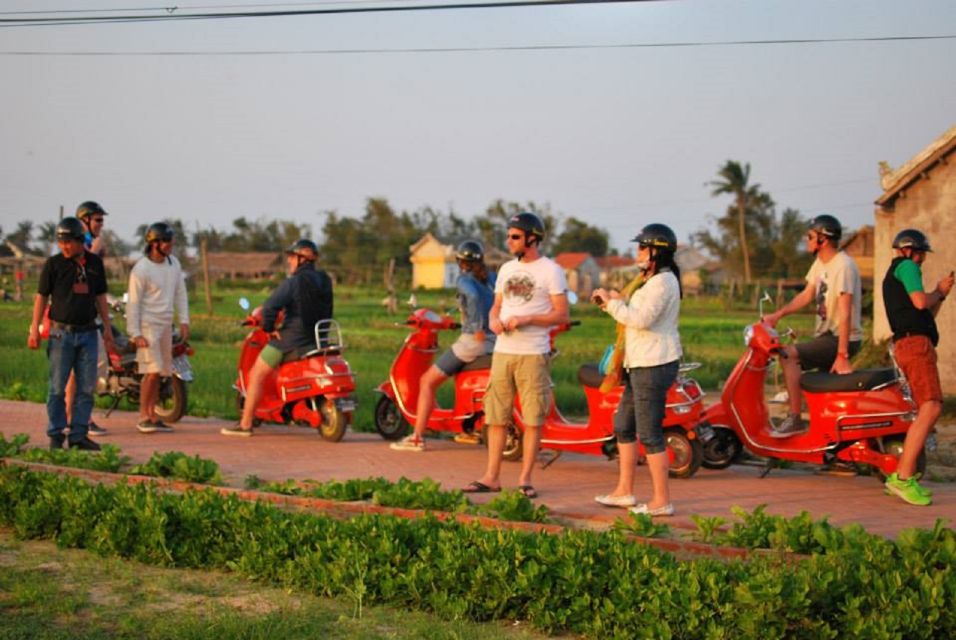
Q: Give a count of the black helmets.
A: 9